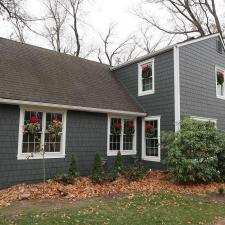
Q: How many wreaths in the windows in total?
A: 7